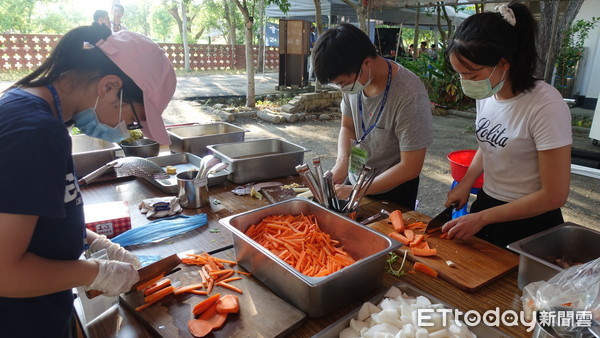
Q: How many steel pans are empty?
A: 3